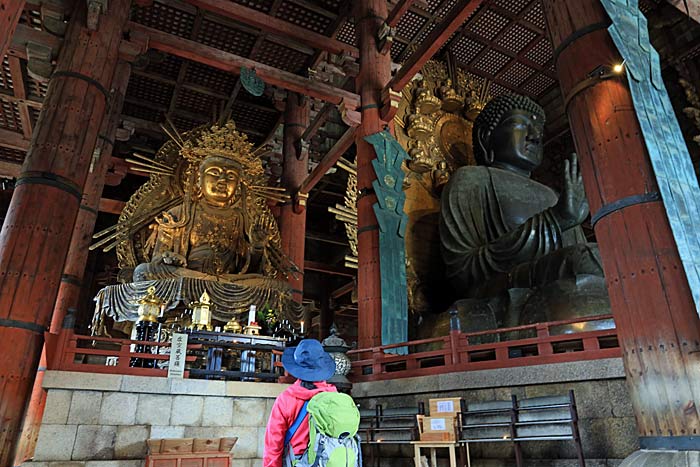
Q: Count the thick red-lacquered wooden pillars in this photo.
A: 5